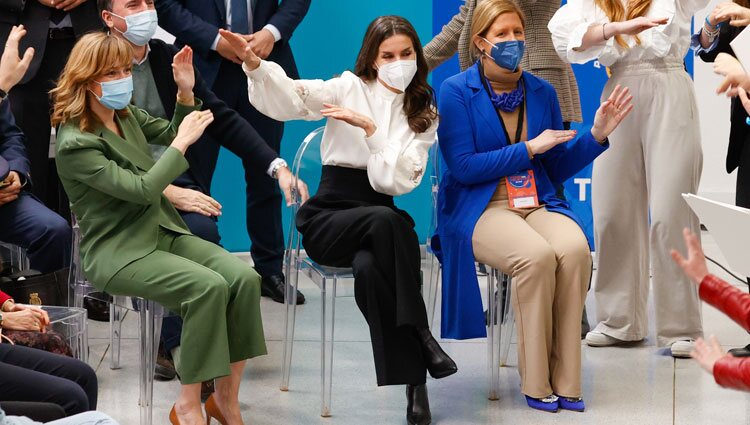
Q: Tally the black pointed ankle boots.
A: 2